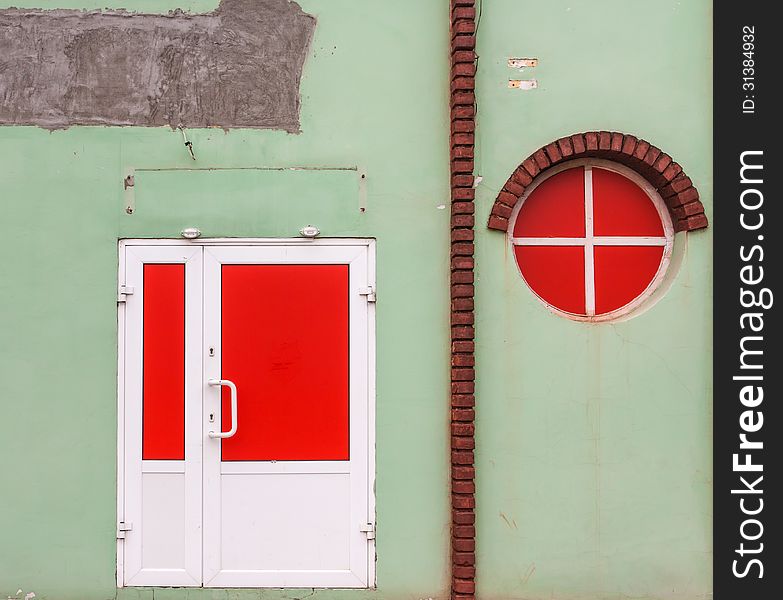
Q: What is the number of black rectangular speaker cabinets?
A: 0